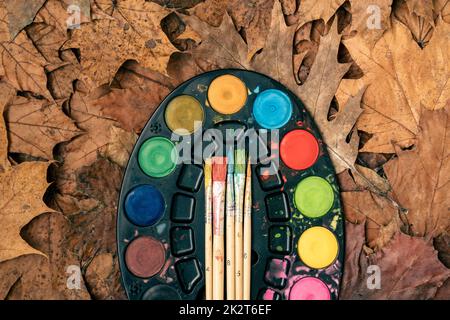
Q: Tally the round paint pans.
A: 11